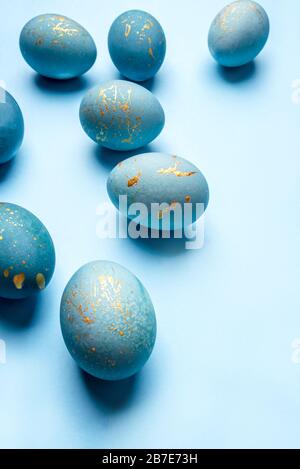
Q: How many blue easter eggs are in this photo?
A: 8